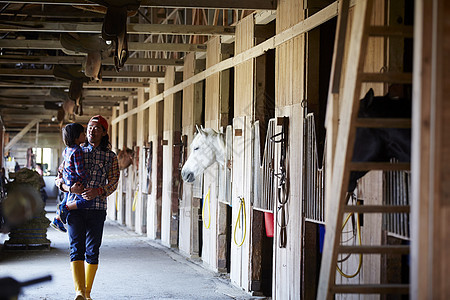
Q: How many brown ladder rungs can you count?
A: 7